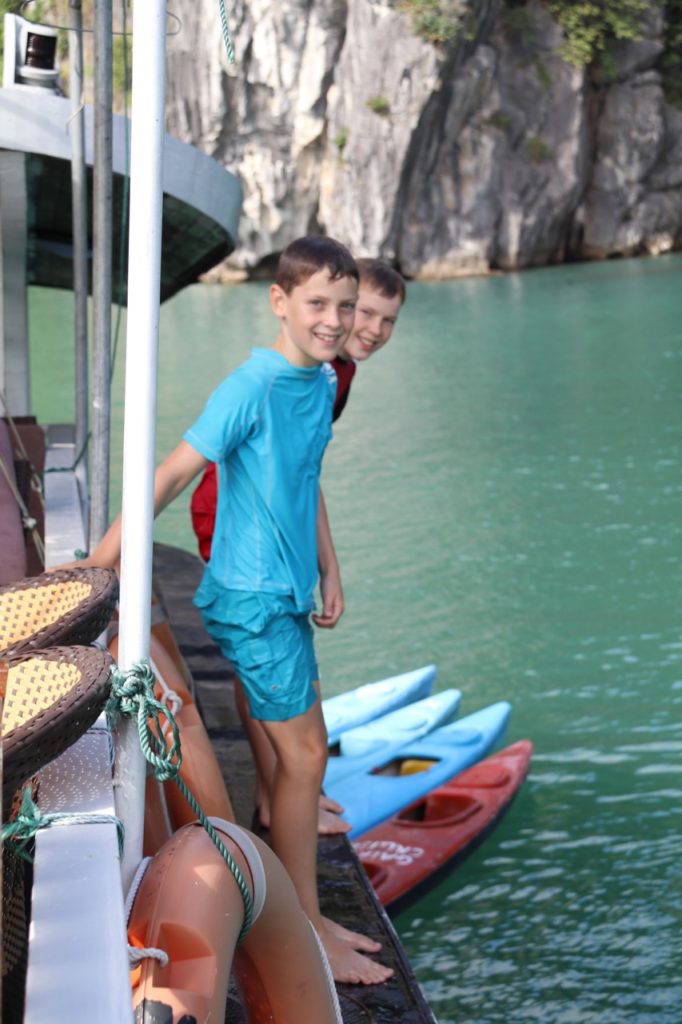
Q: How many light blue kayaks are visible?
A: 3